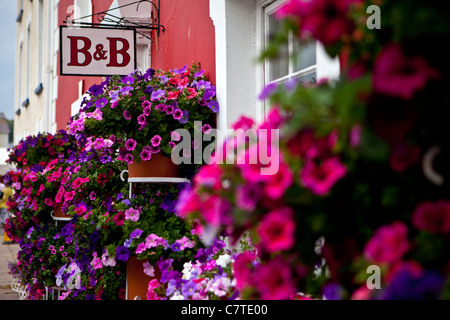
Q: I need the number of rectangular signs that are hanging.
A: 1